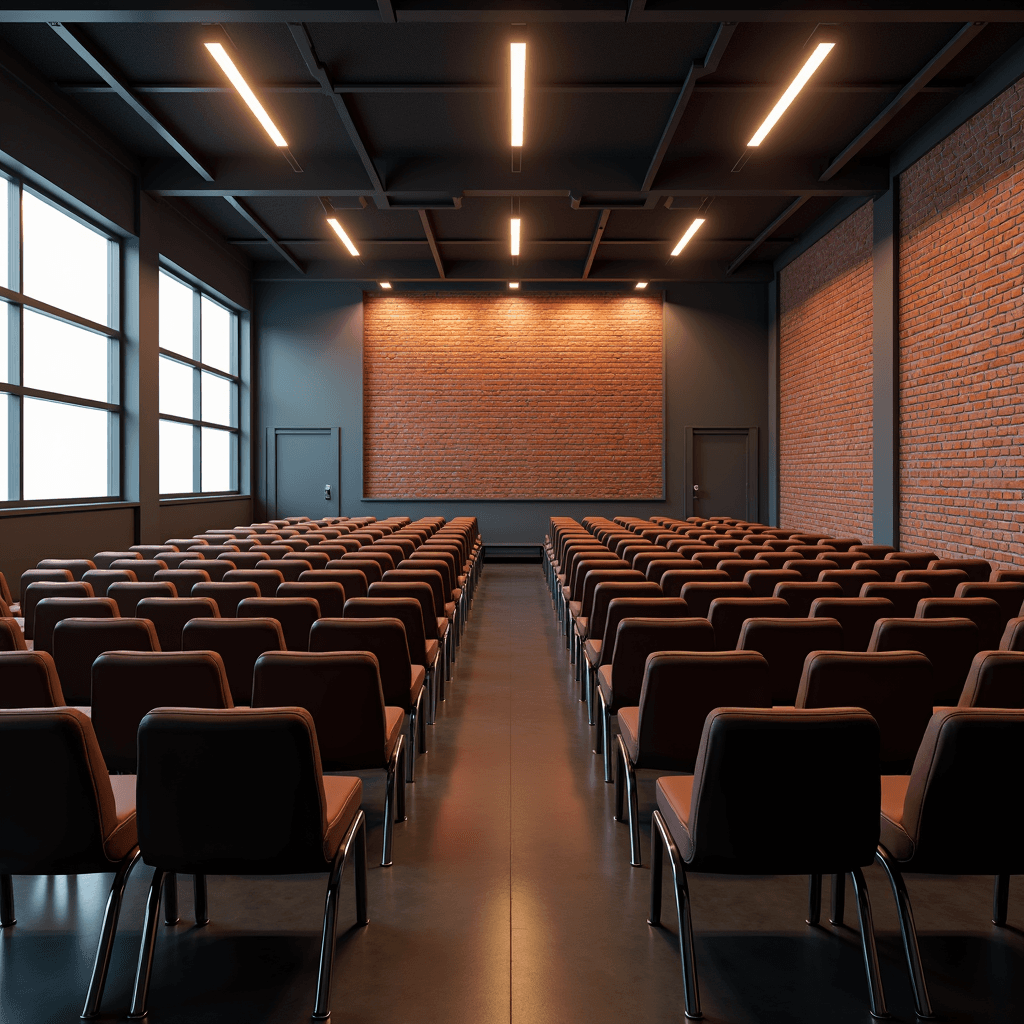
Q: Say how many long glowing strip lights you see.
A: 6